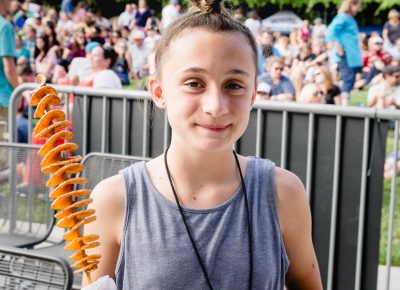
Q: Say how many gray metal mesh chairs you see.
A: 3